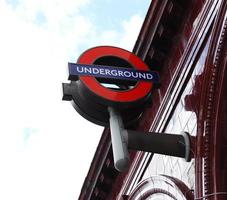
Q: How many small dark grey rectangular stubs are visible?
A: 1